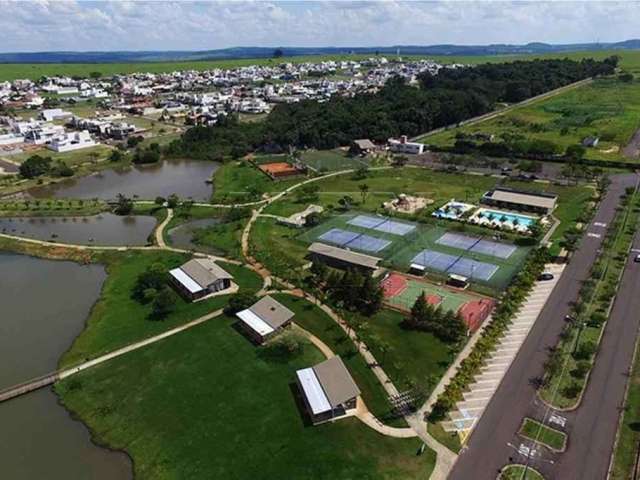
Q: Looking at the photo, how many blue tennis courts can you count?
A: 4